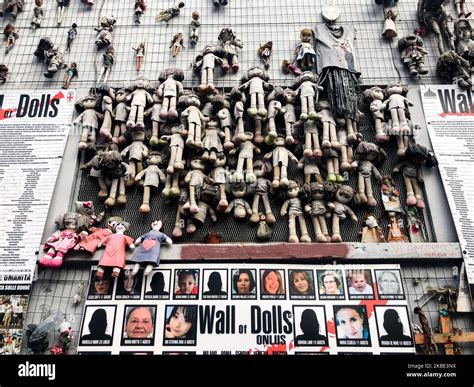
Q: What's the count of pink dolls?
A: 3